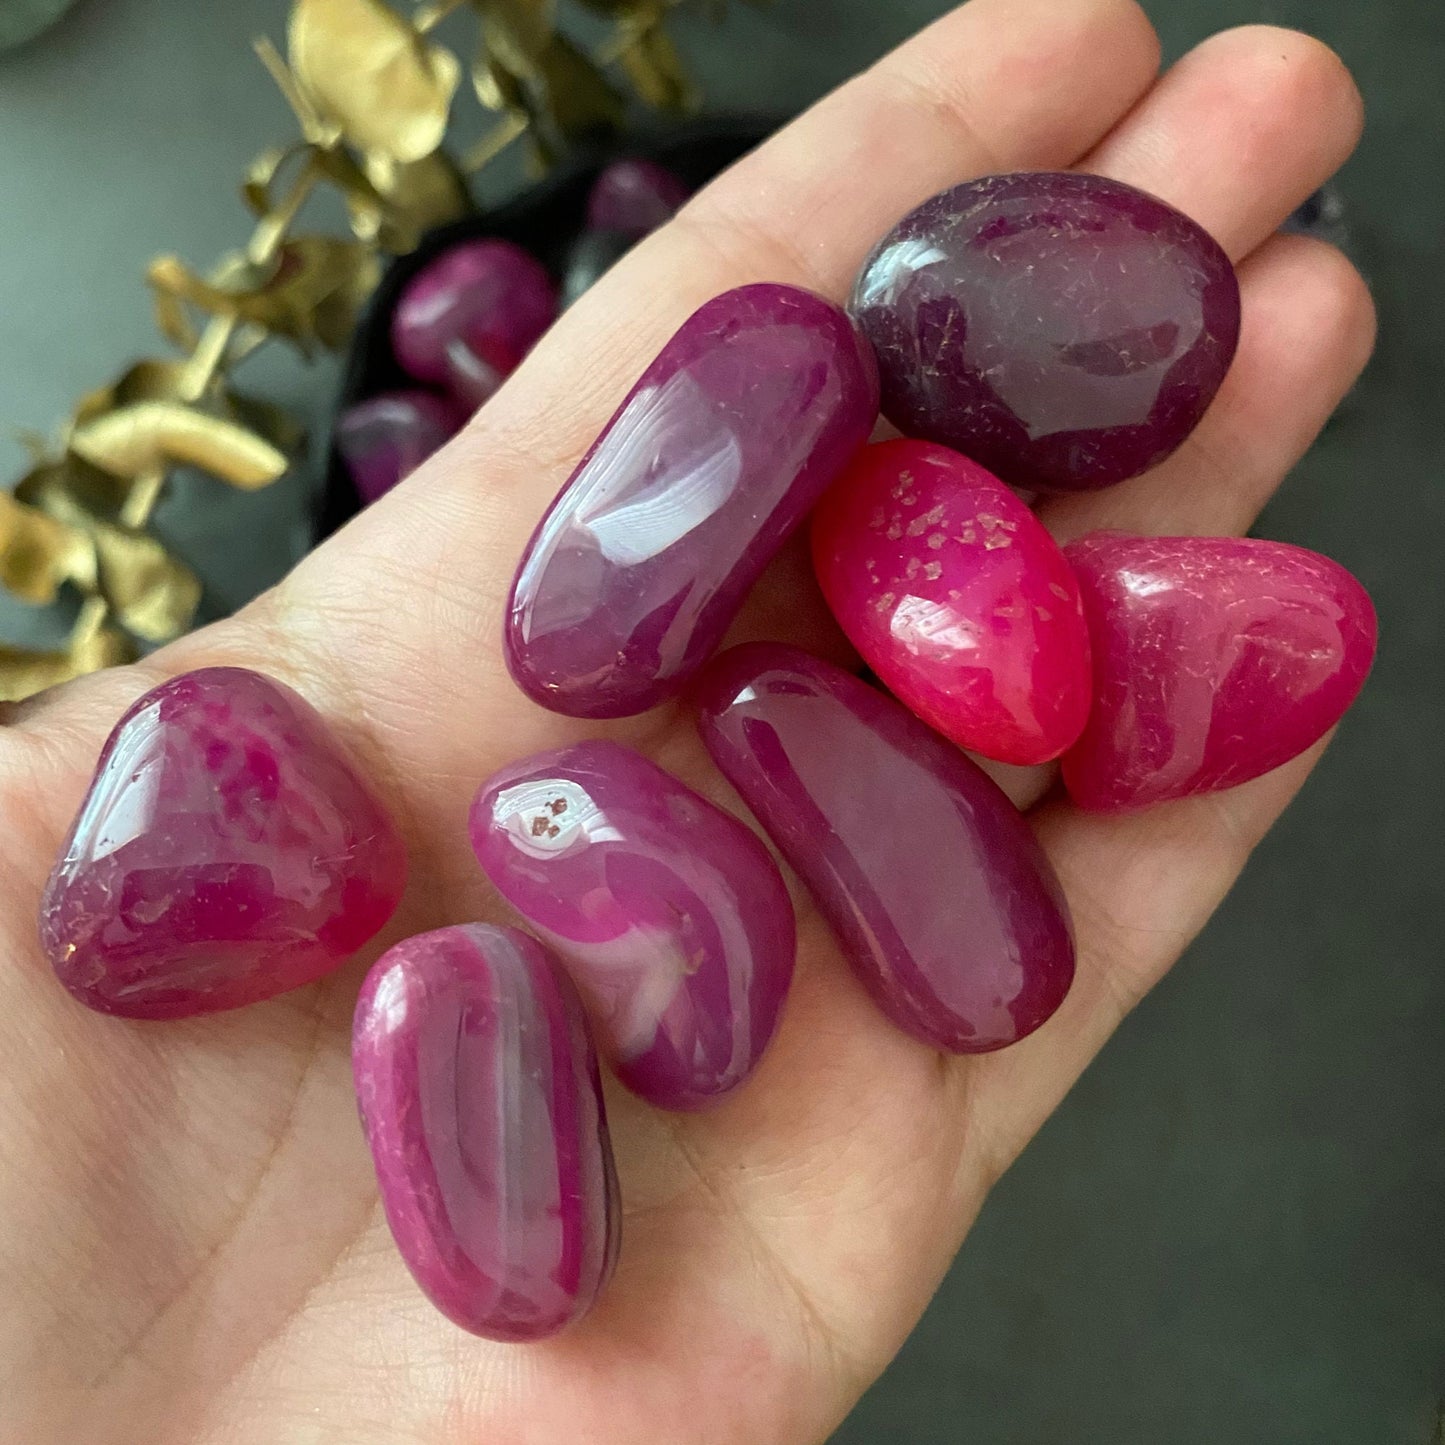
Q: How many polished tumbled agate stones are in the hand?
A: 8